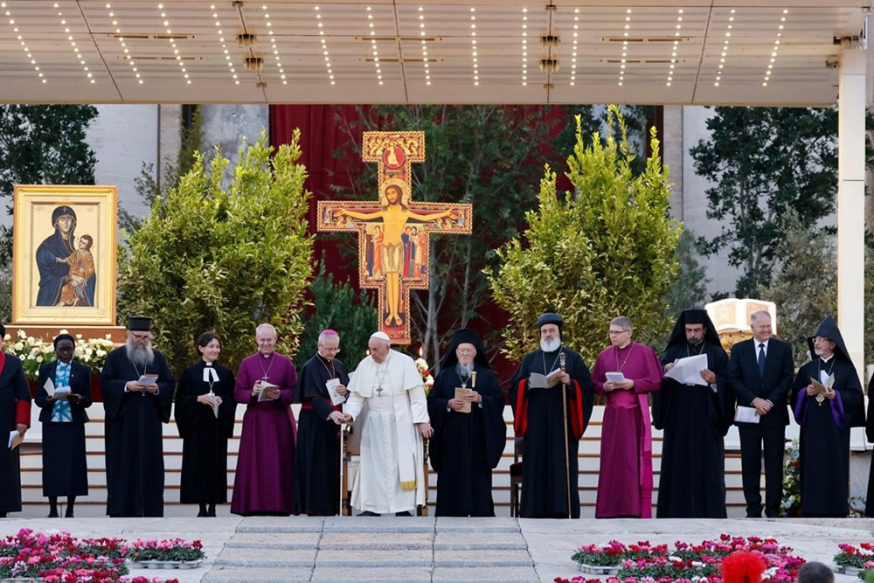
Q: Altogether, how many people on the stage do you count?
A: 14